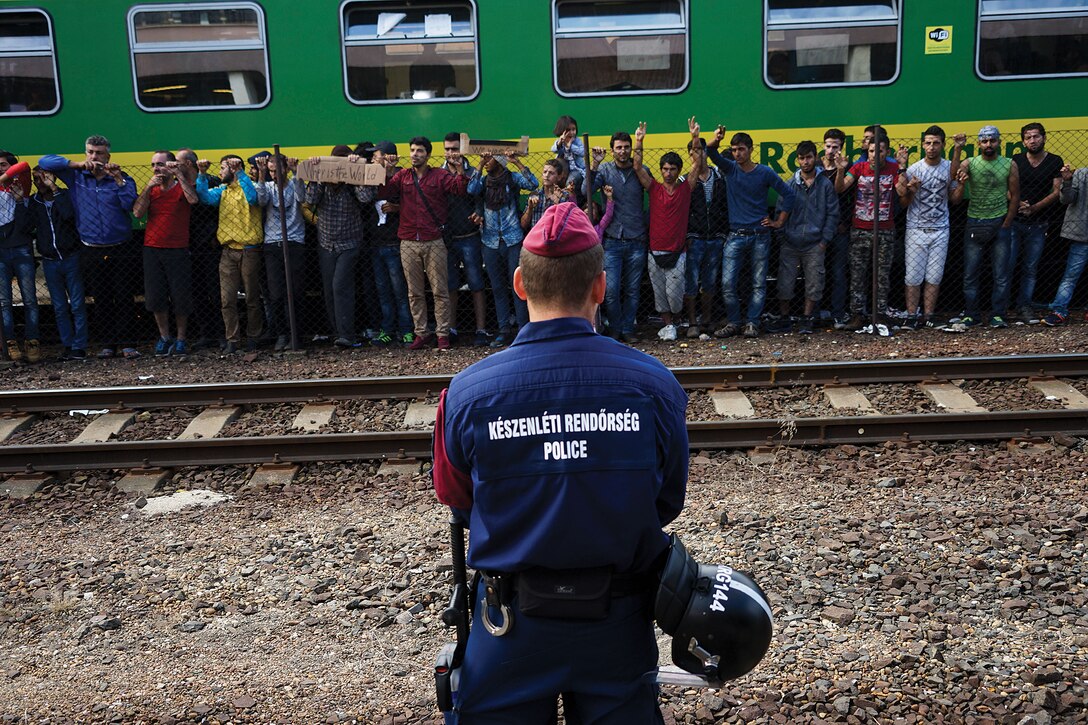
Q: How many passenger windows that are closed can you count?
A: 1